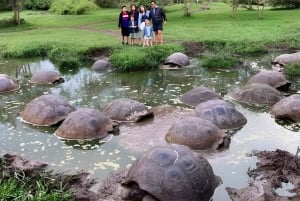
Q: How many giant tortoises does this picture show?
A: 15